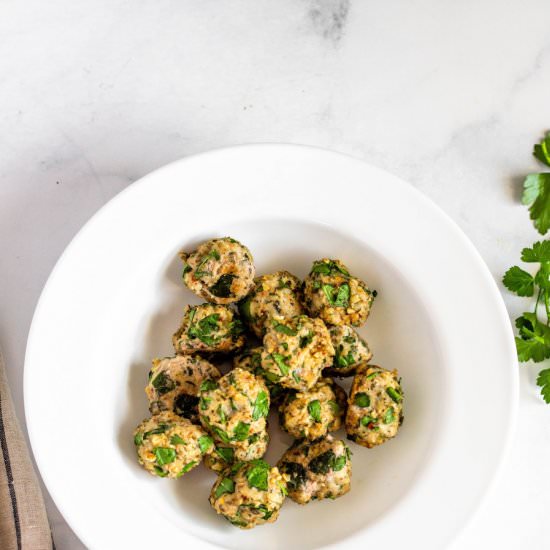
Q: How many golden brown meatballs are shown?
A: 15